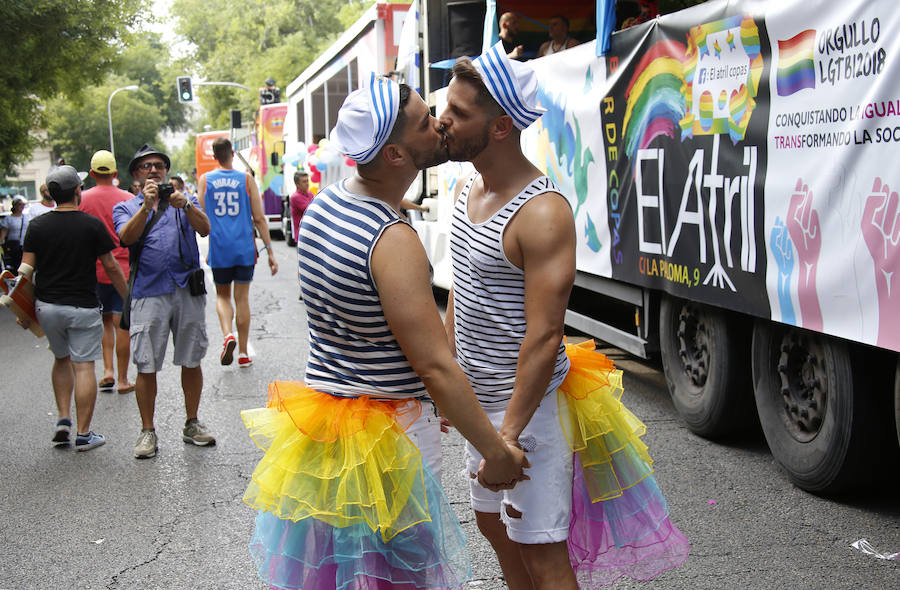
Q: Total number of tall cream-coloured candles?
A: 0